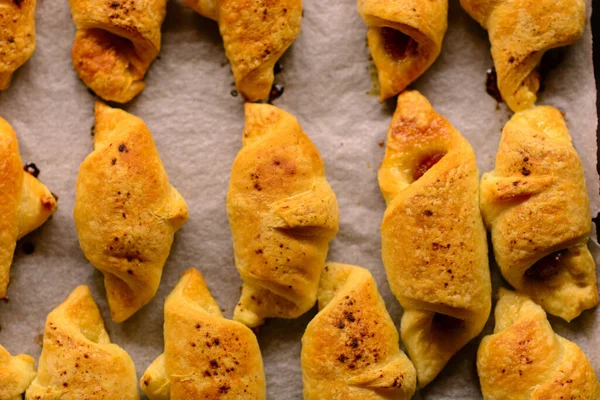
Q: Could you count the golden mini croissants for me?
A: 15